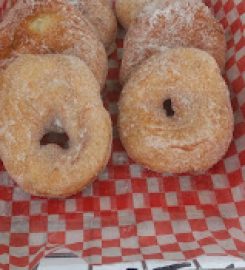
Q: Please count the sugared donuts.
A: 6